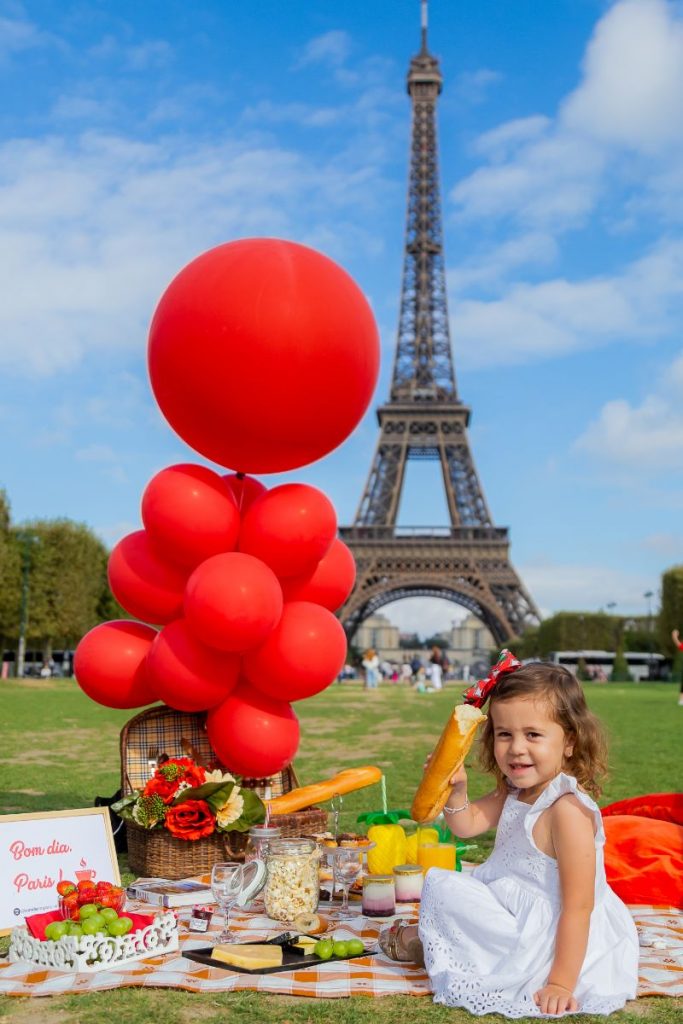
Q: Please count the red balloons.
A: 11